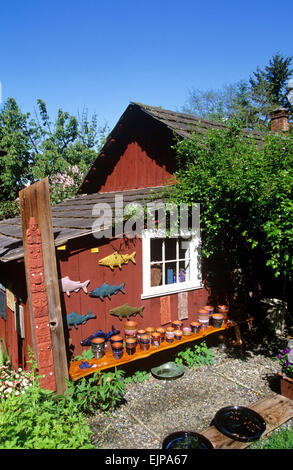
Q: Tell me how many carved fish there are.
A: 6